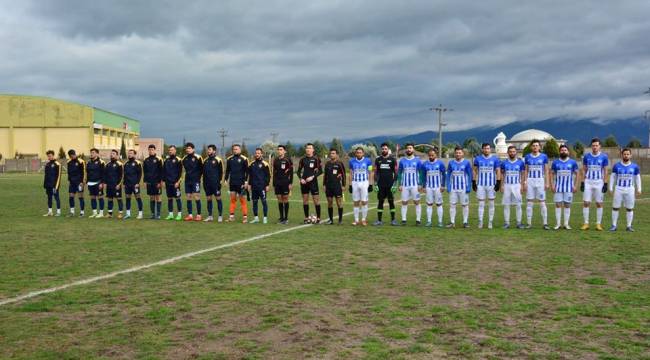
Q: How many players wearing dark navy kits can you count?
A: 11